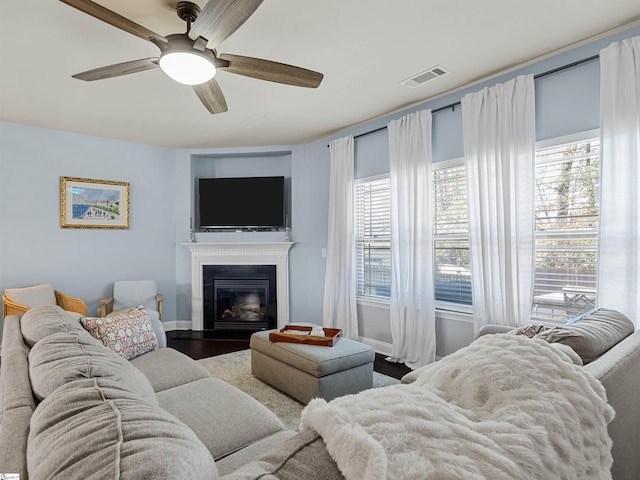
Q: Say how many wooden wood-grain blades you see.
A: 5